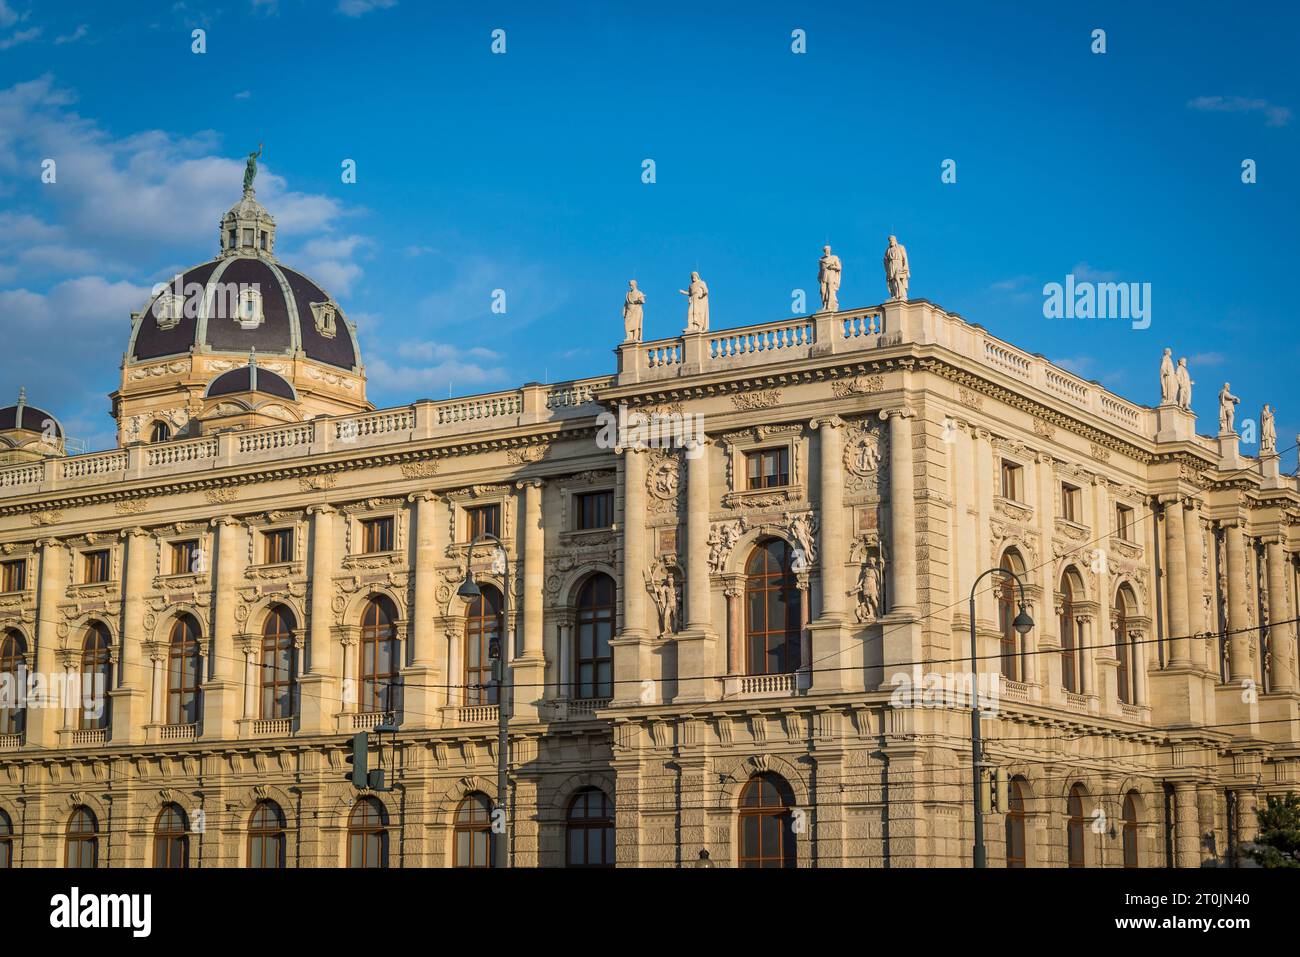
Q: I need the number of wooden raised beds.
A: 0